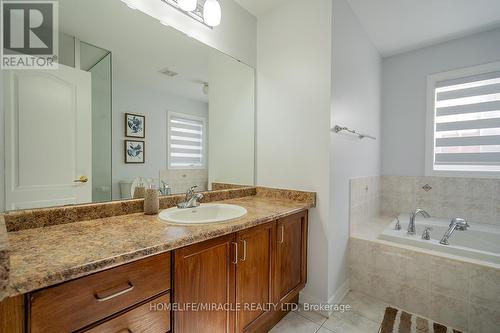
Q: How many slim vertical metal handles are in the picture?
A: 3